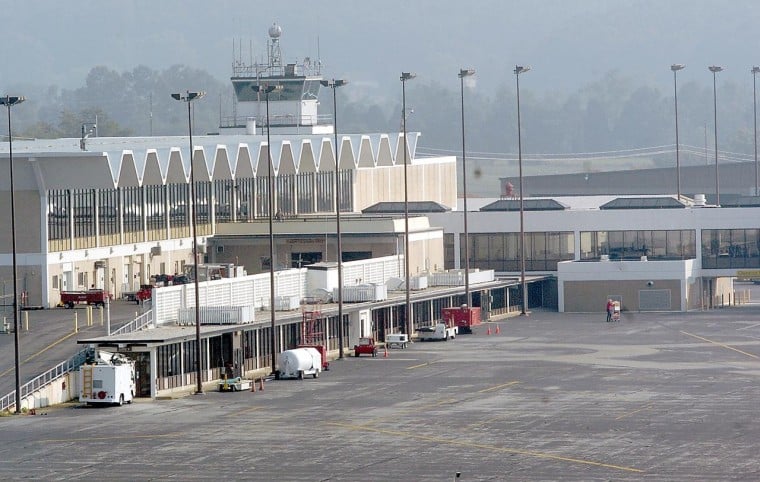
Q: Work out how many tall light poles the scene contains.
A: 10